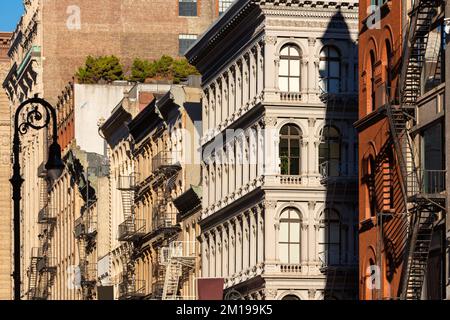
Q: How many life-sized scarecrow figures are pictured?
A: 0